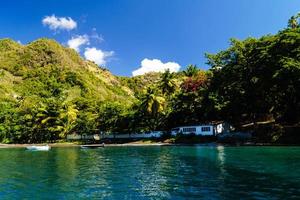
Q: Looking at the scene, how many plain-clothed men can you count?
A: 0